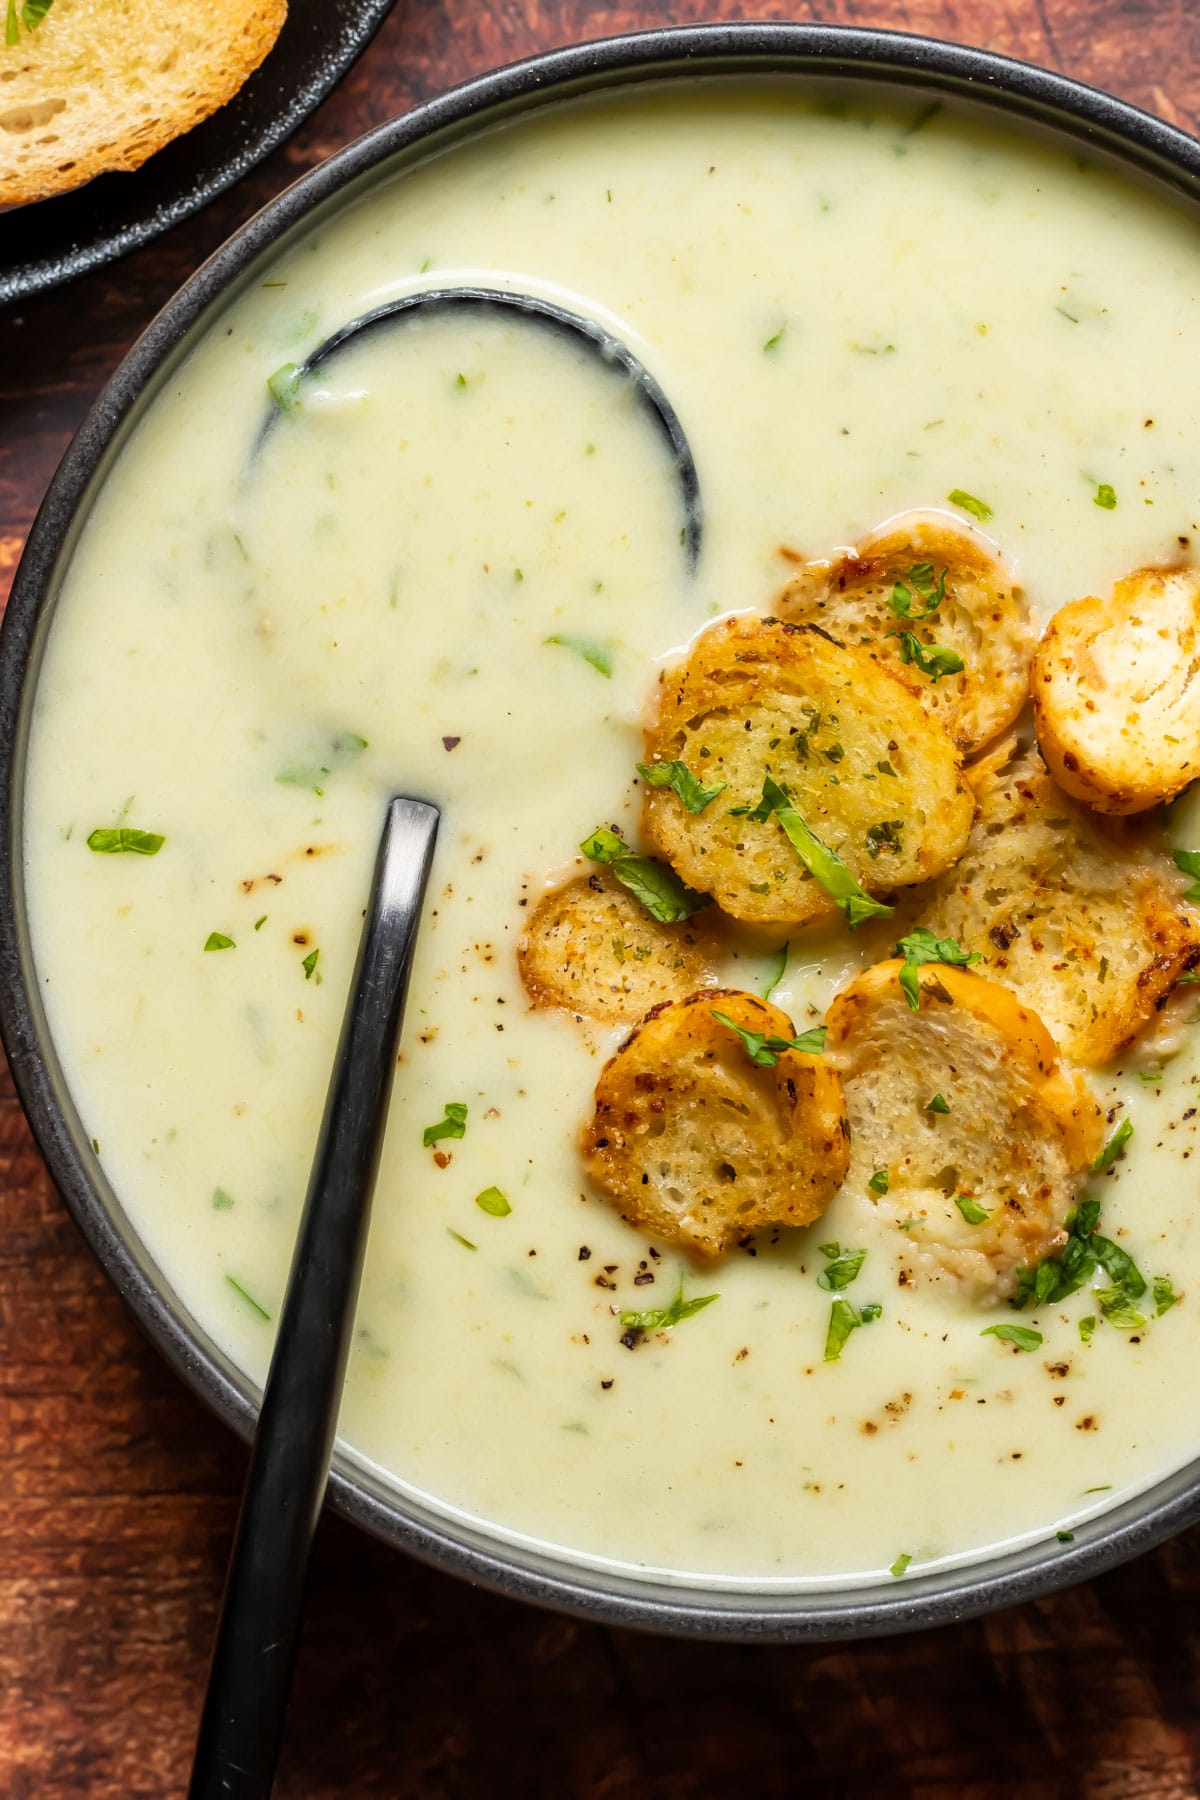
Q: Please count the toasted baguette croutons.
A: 7